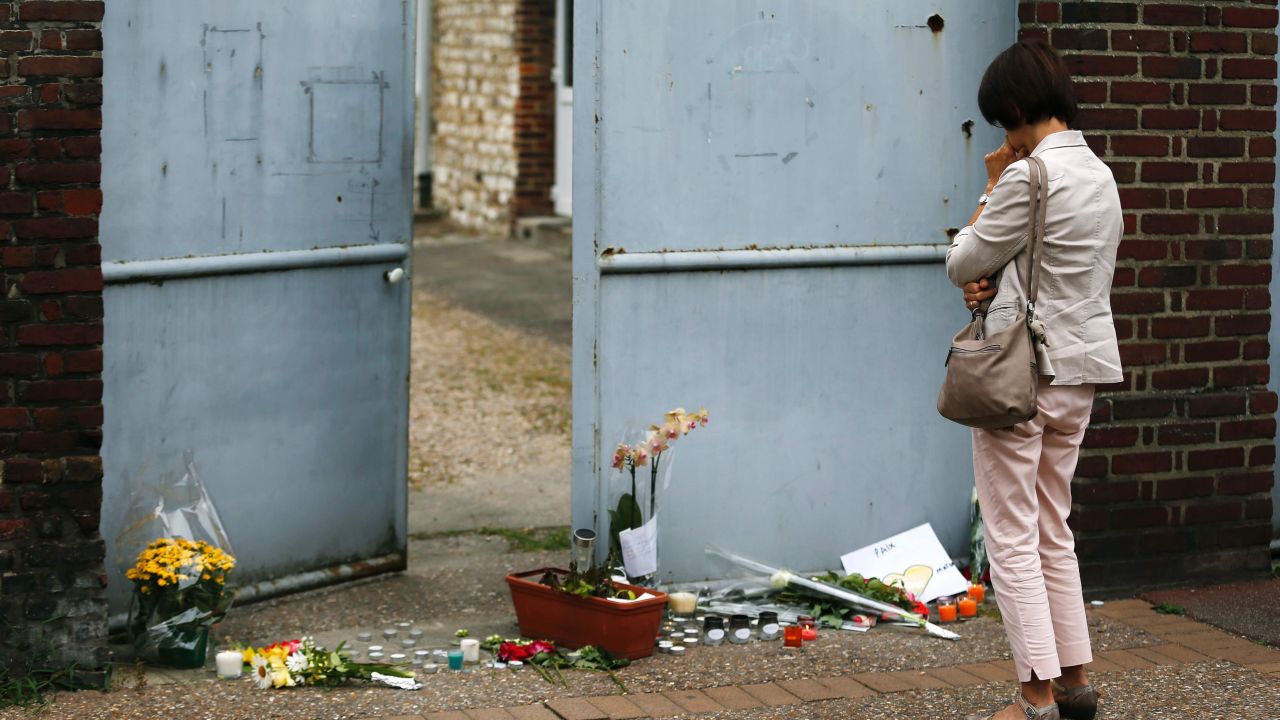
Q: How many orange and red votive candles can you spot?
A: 5